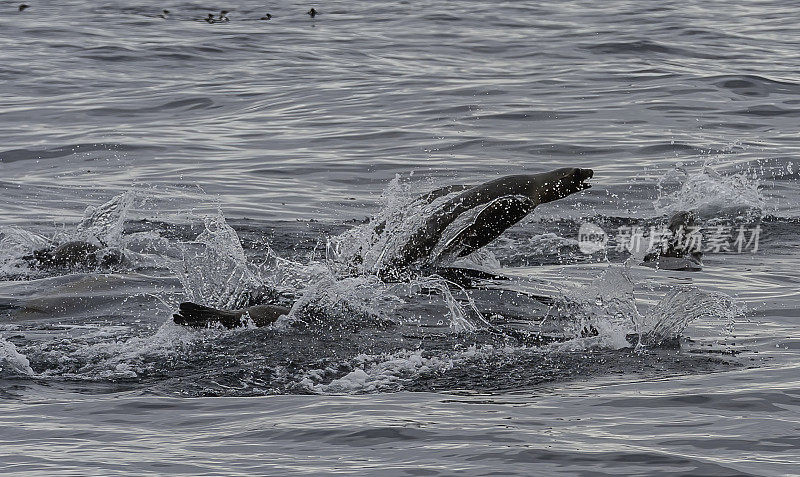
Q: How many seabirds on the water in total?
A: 6